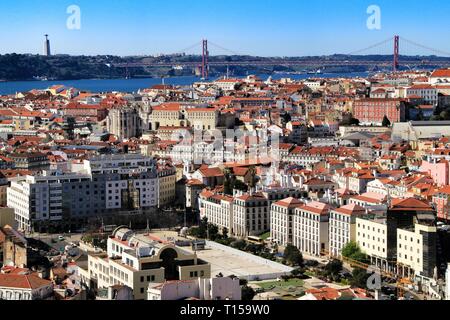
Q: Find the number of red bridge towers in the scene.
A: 2